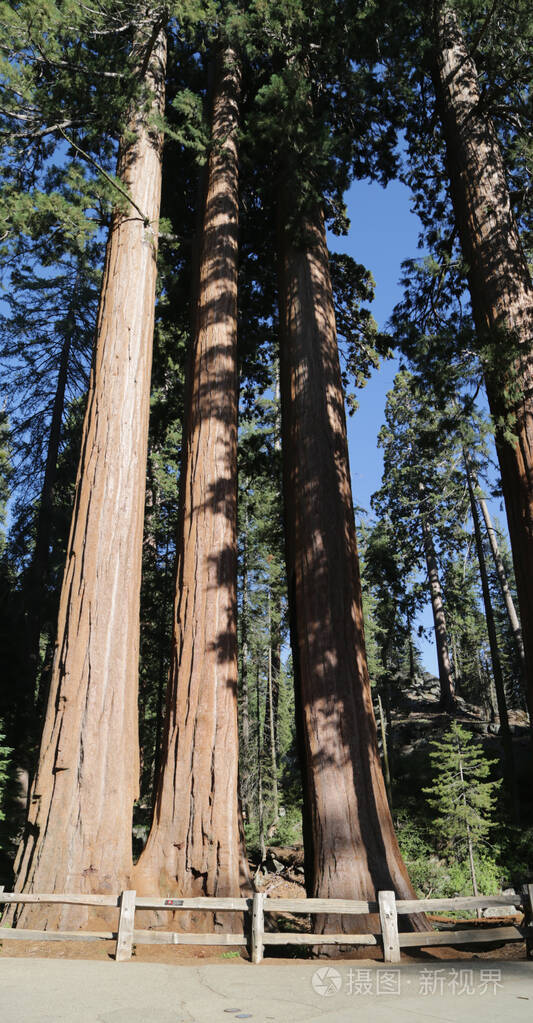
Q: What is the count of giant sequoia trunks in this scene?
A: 4